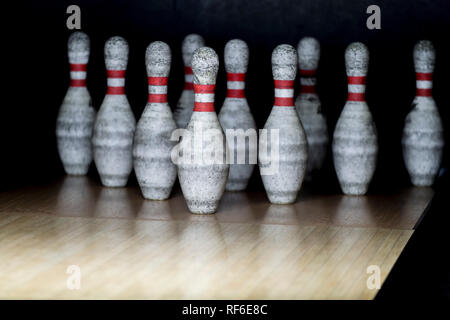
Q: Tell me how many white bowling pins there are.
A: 10